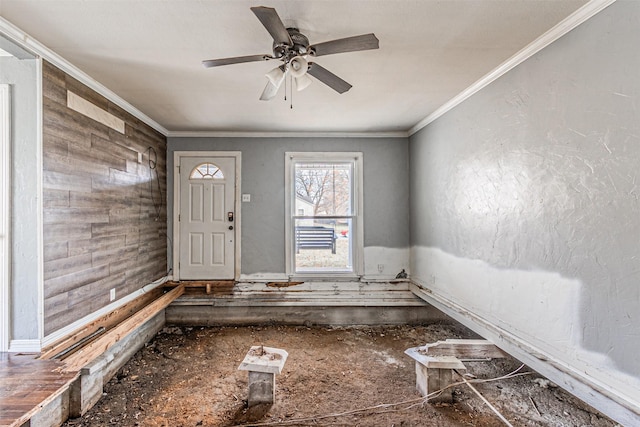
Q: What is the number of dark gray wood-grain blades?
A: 5